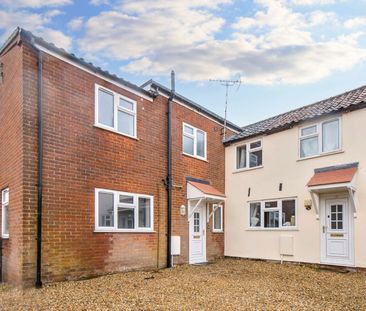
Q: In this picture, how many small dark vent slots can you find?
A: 2